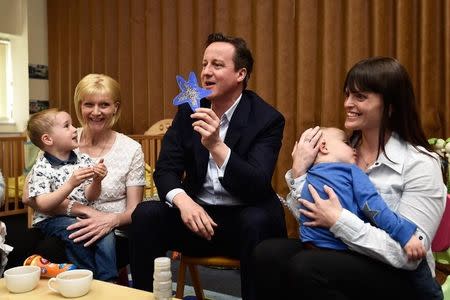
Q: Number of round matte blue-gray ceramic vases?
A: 0